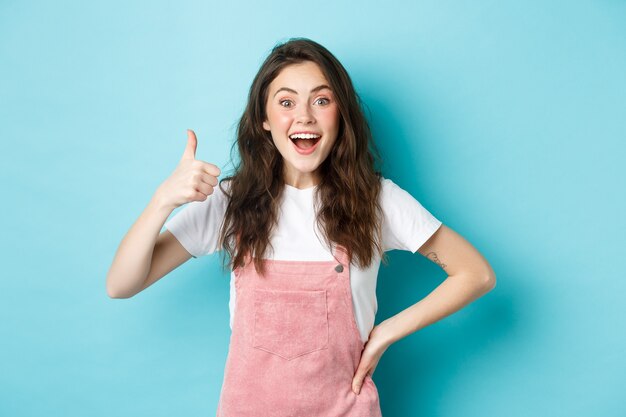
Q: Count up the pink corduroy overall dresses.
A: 1